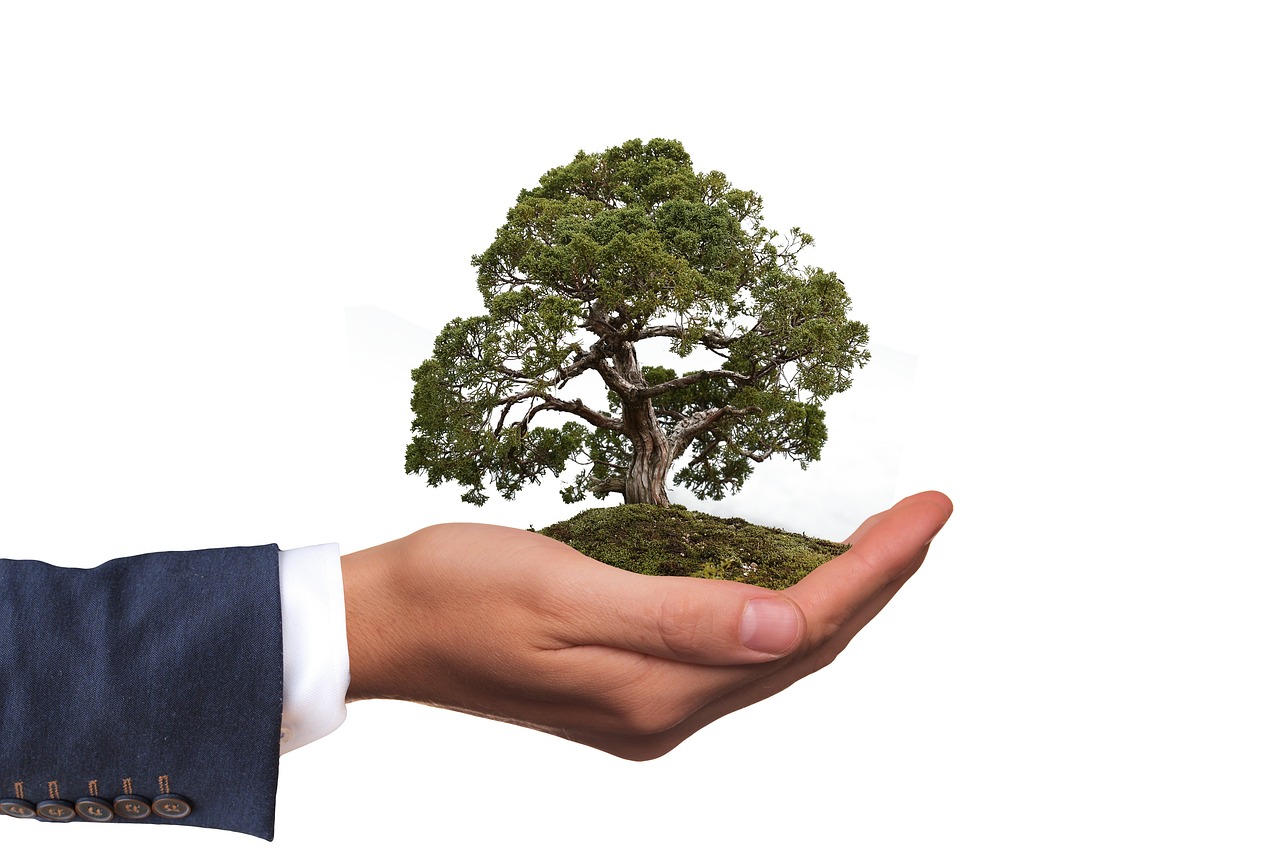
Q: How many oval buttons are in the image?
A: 5